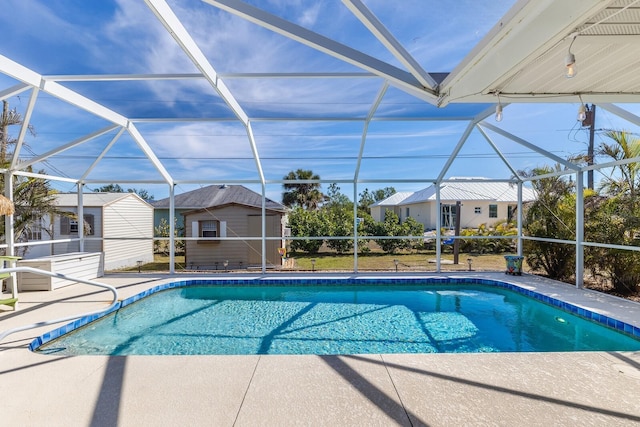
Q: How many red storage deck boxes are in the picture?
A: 0